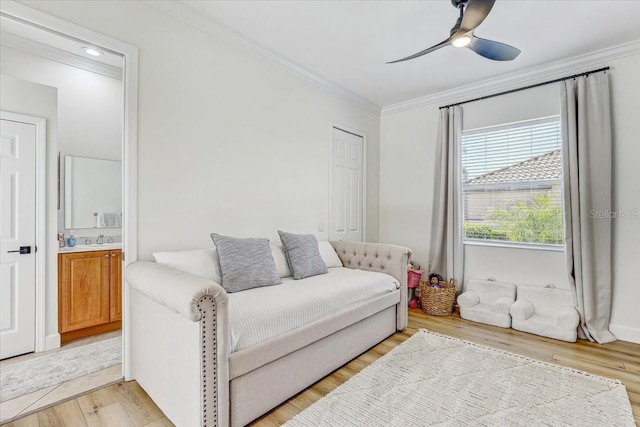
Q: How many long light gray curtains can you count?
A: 2